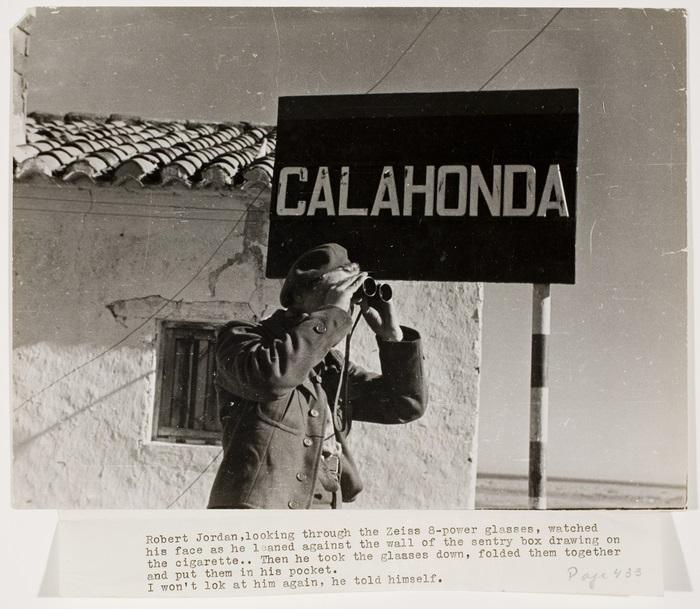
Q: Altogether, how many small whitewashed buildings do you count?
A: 1